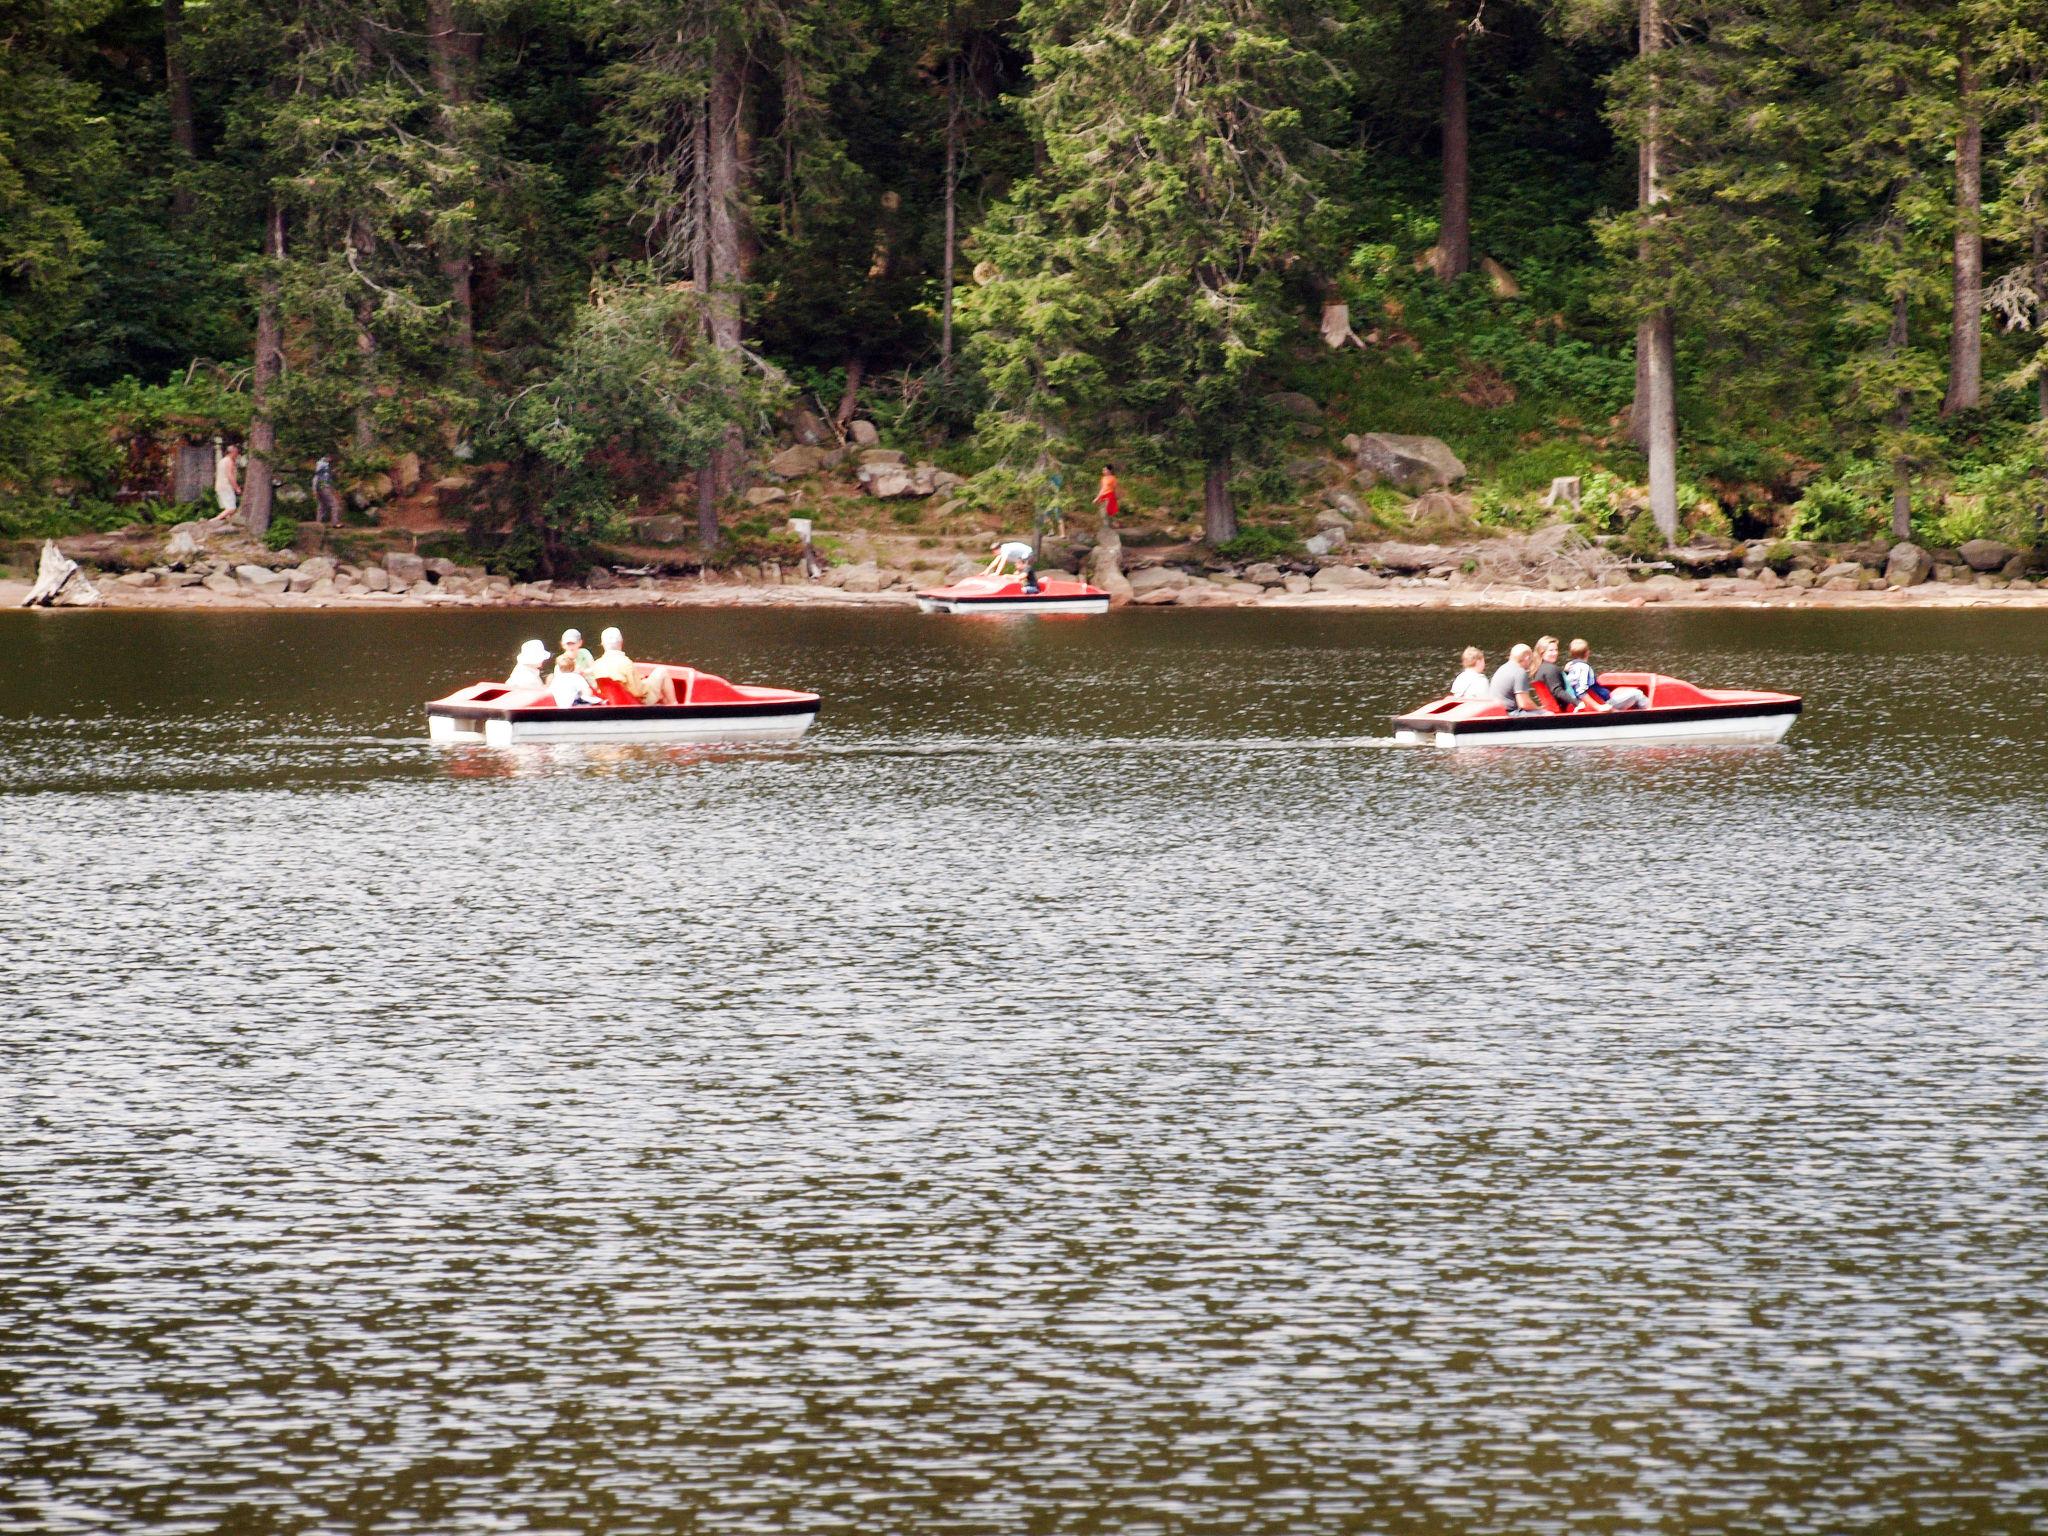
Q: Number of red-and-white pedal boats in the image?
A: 3